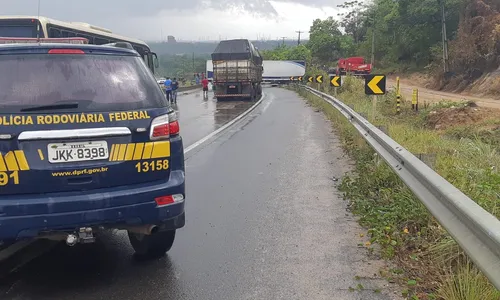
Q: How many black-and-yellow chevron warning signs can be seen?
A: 6